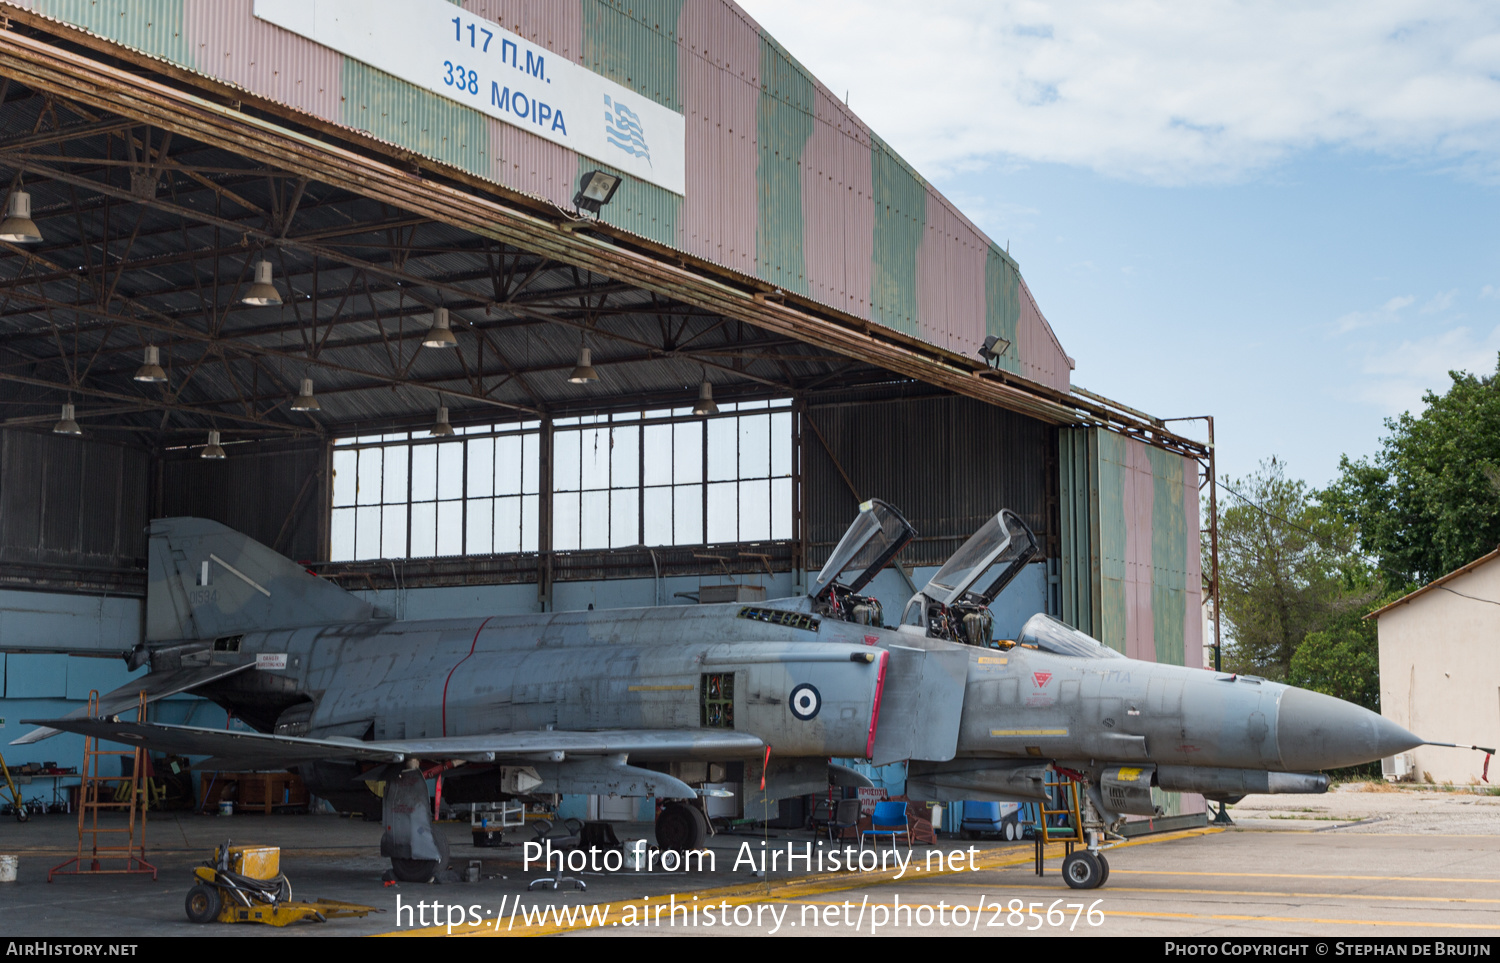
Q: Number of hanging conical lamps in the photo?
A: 10